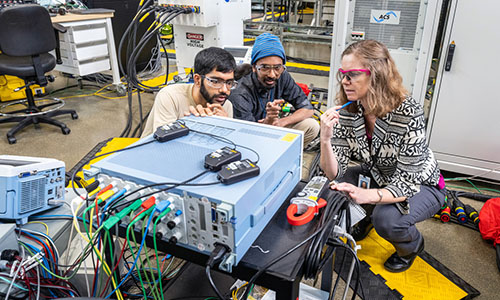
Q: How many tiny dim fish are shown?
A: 0